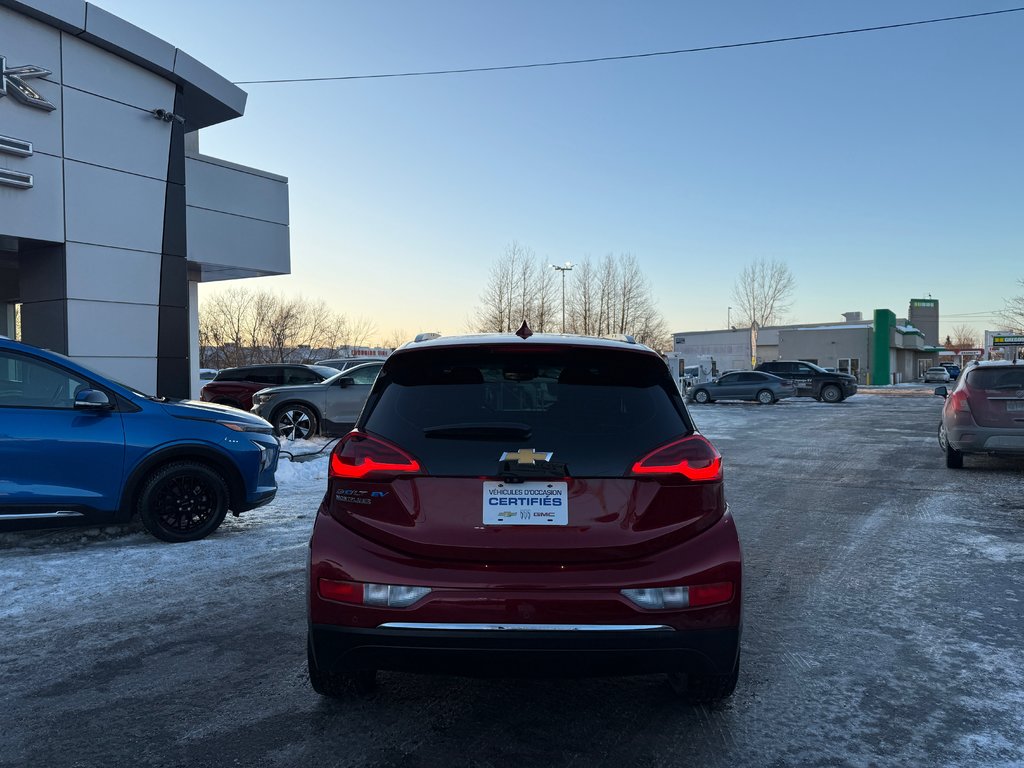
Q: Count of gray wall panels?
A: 11